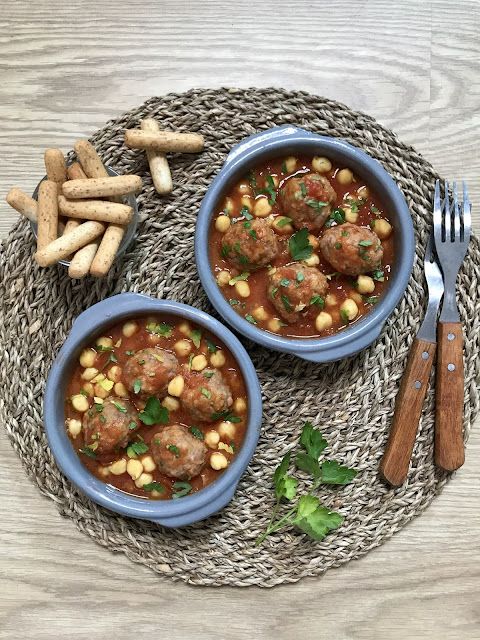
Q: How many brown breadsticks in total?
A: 13